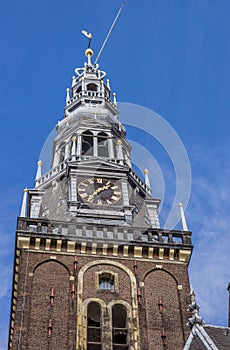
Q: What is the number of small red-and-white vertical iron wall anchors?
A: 8